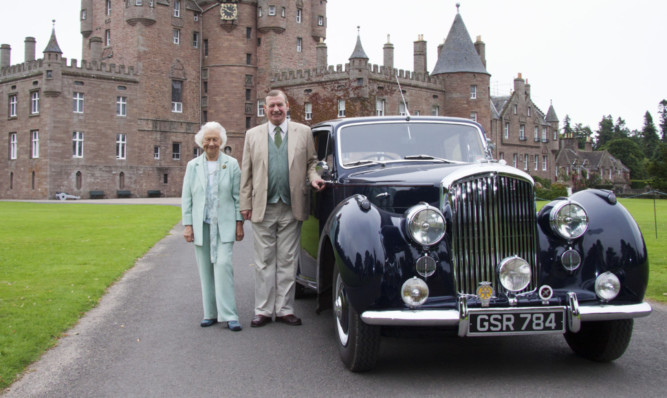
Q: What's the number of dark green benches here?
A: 3